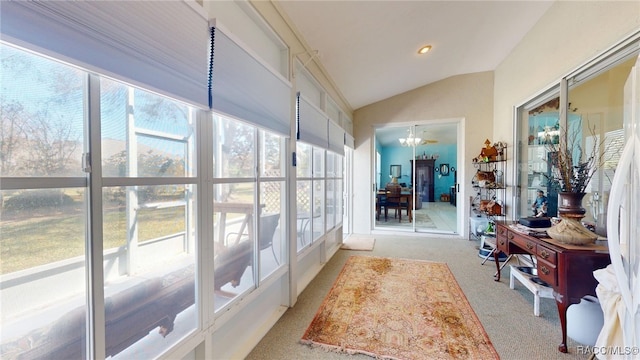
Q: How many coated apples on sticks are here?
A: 0